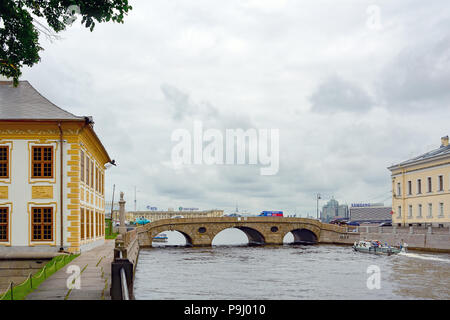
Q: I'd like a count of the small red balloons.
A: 0